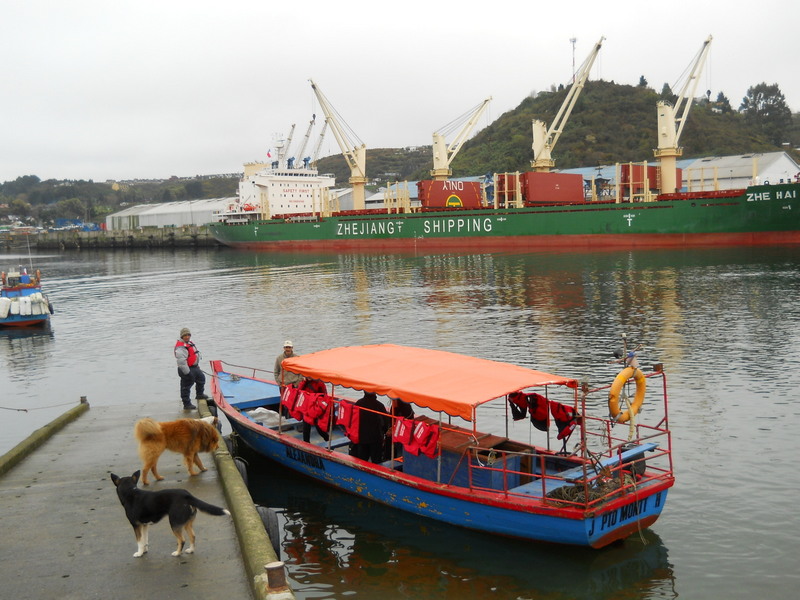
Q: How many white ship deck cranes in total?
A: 4